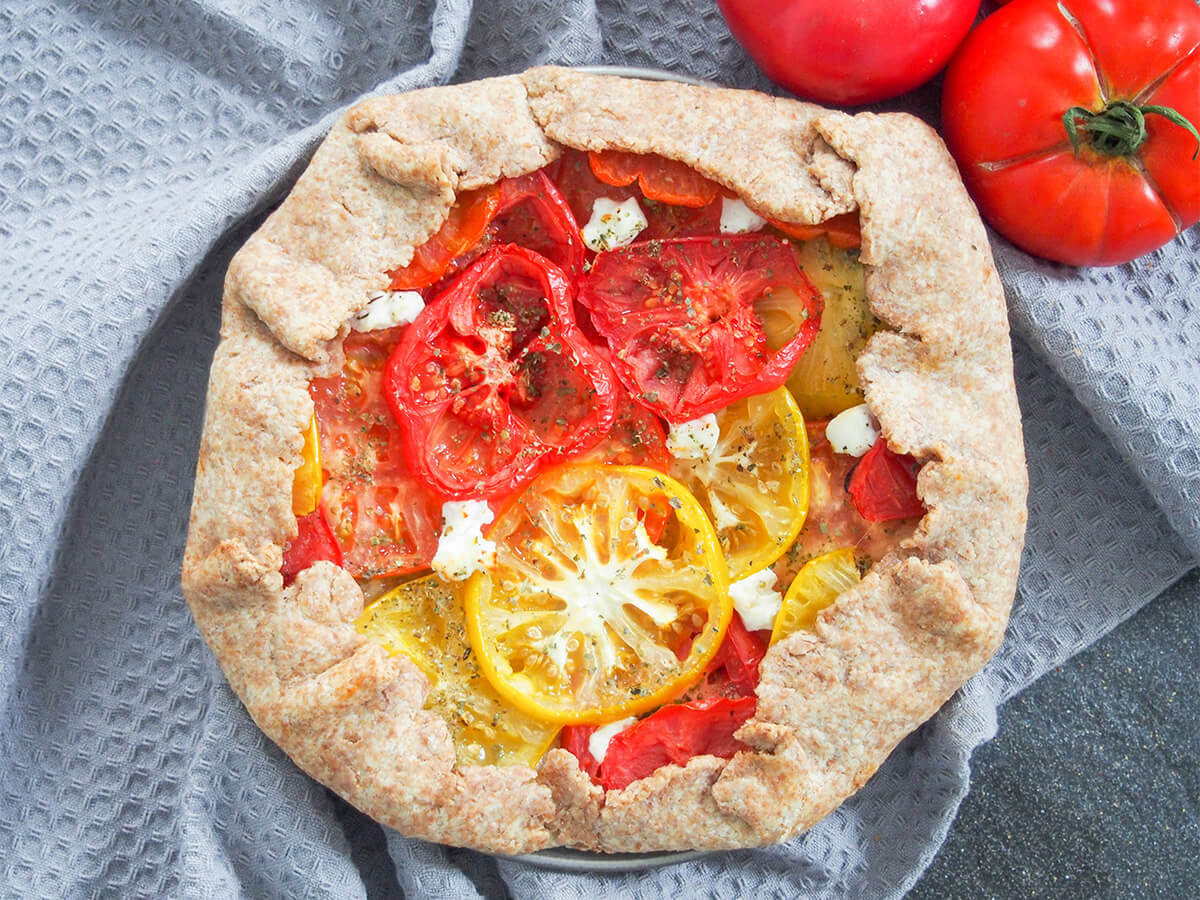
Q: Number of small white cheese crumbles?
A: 8